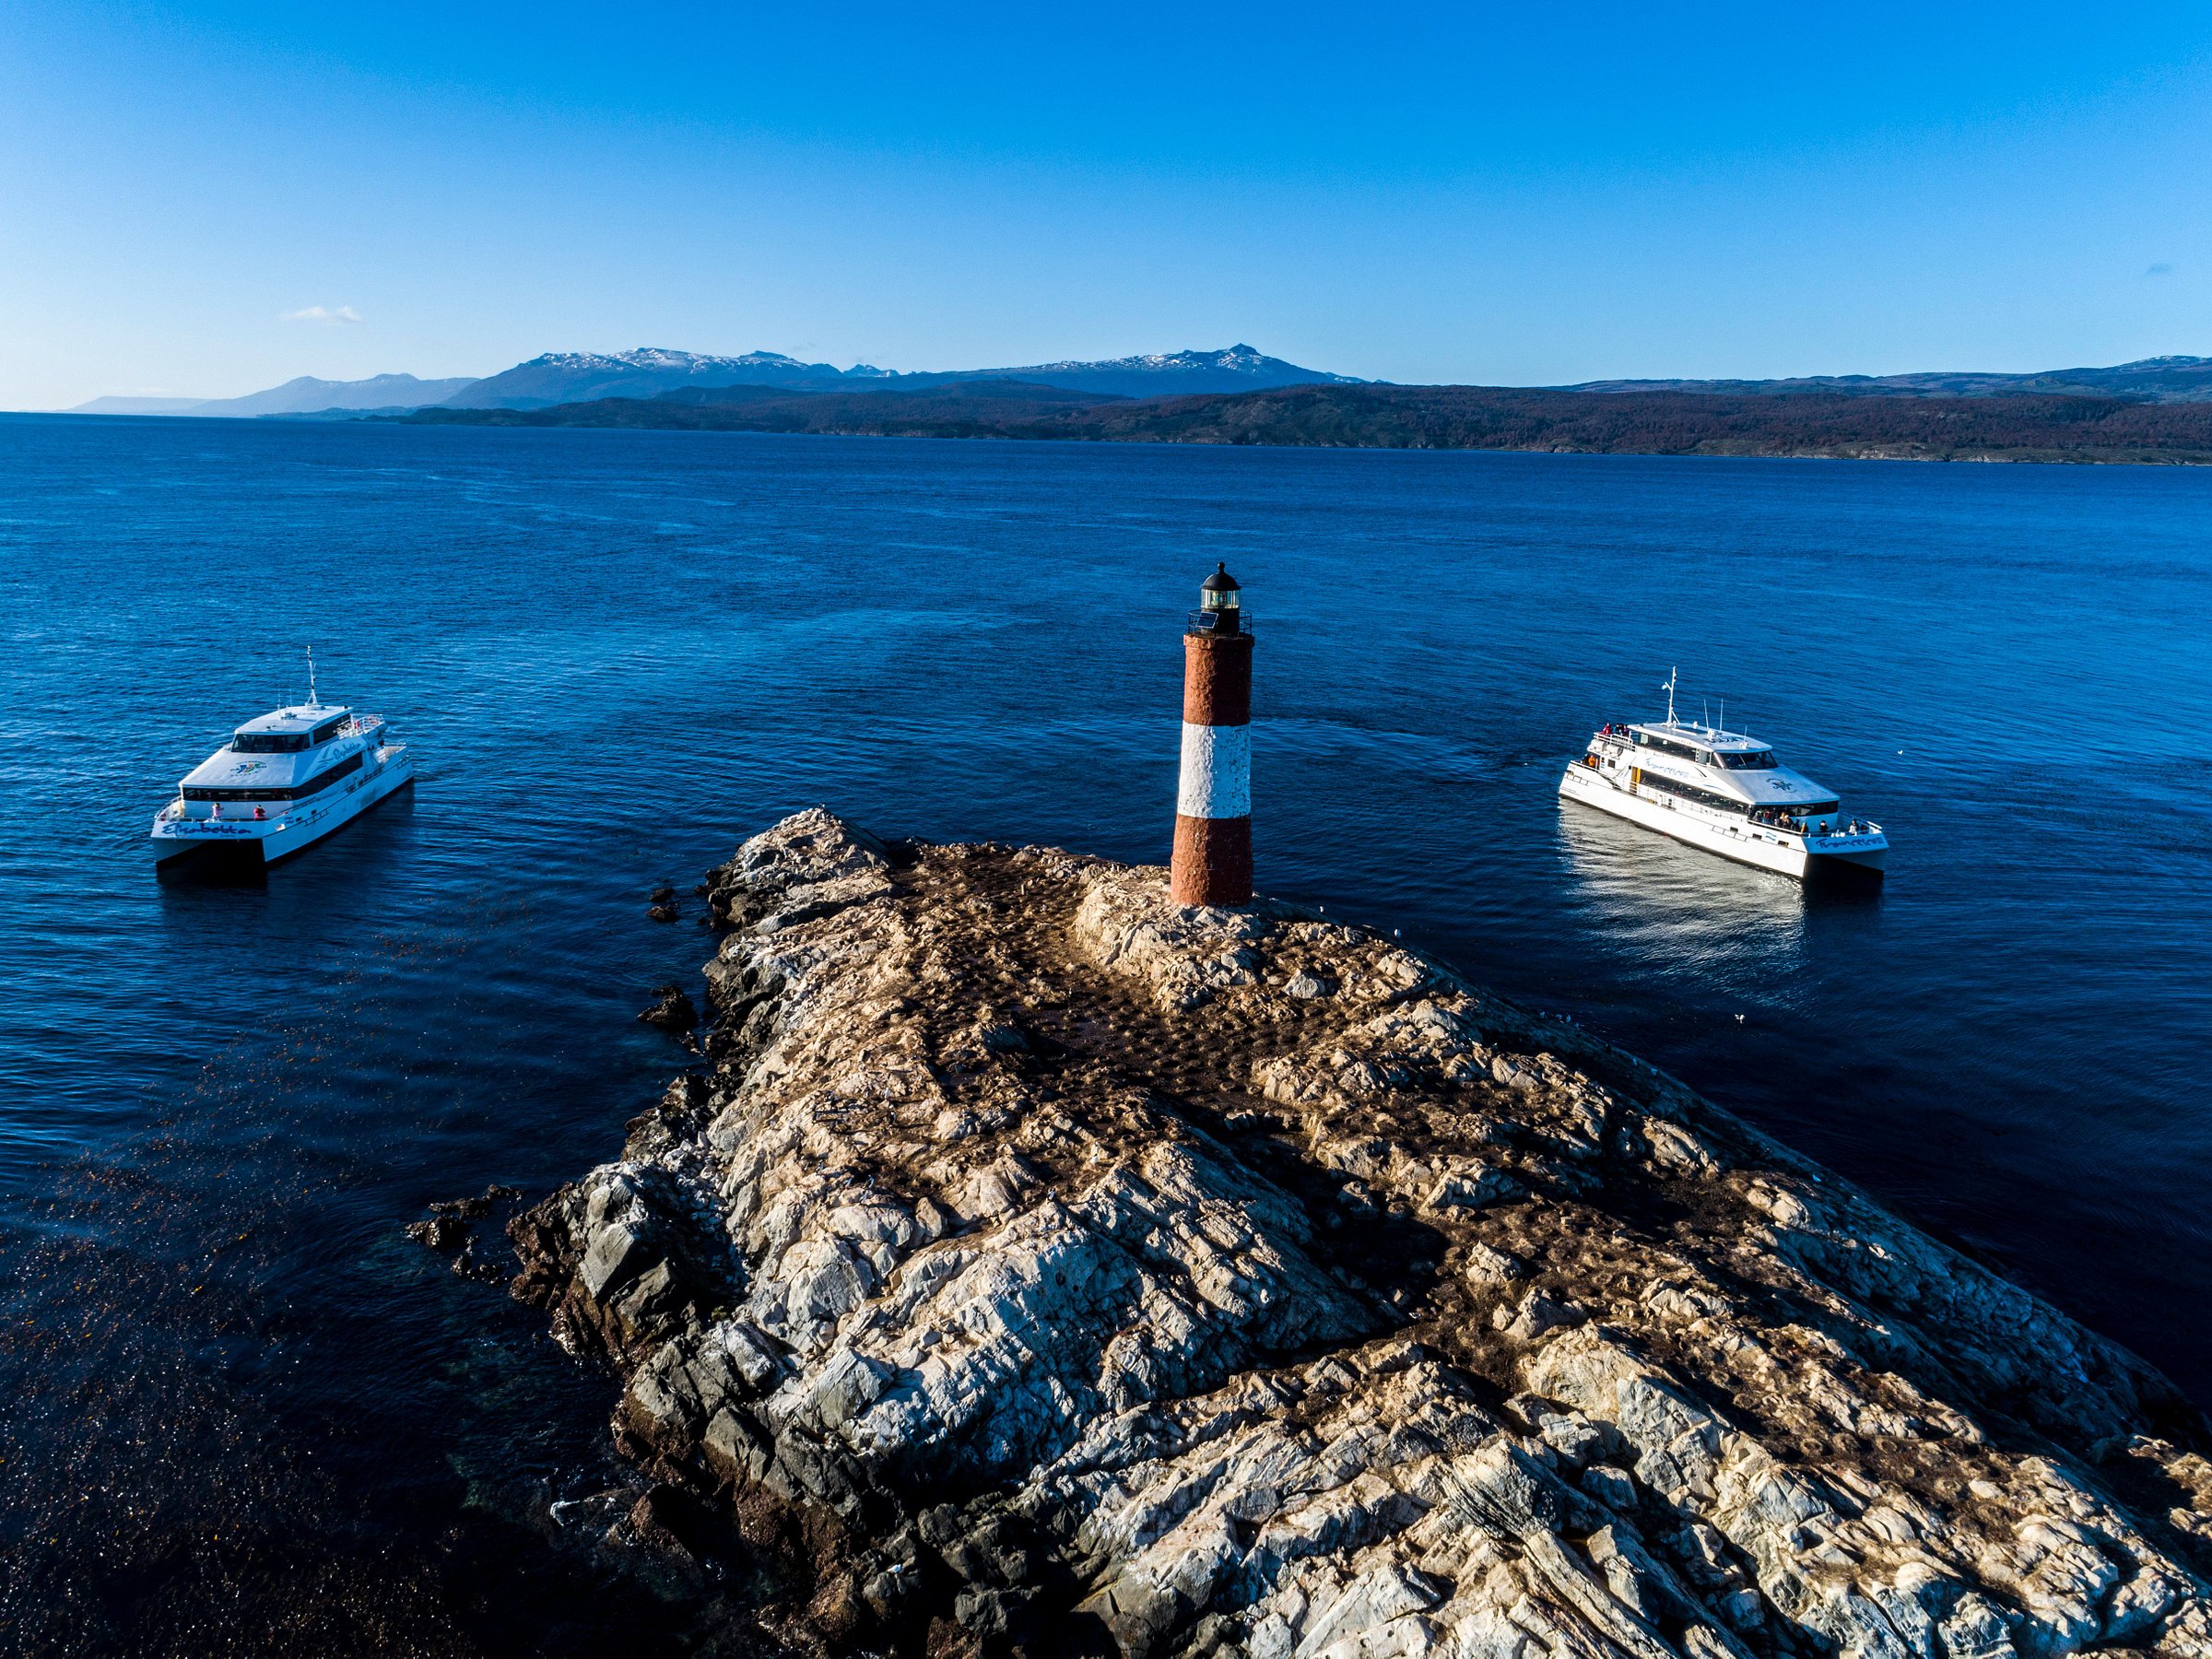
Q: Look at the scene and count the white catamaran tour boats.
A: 2